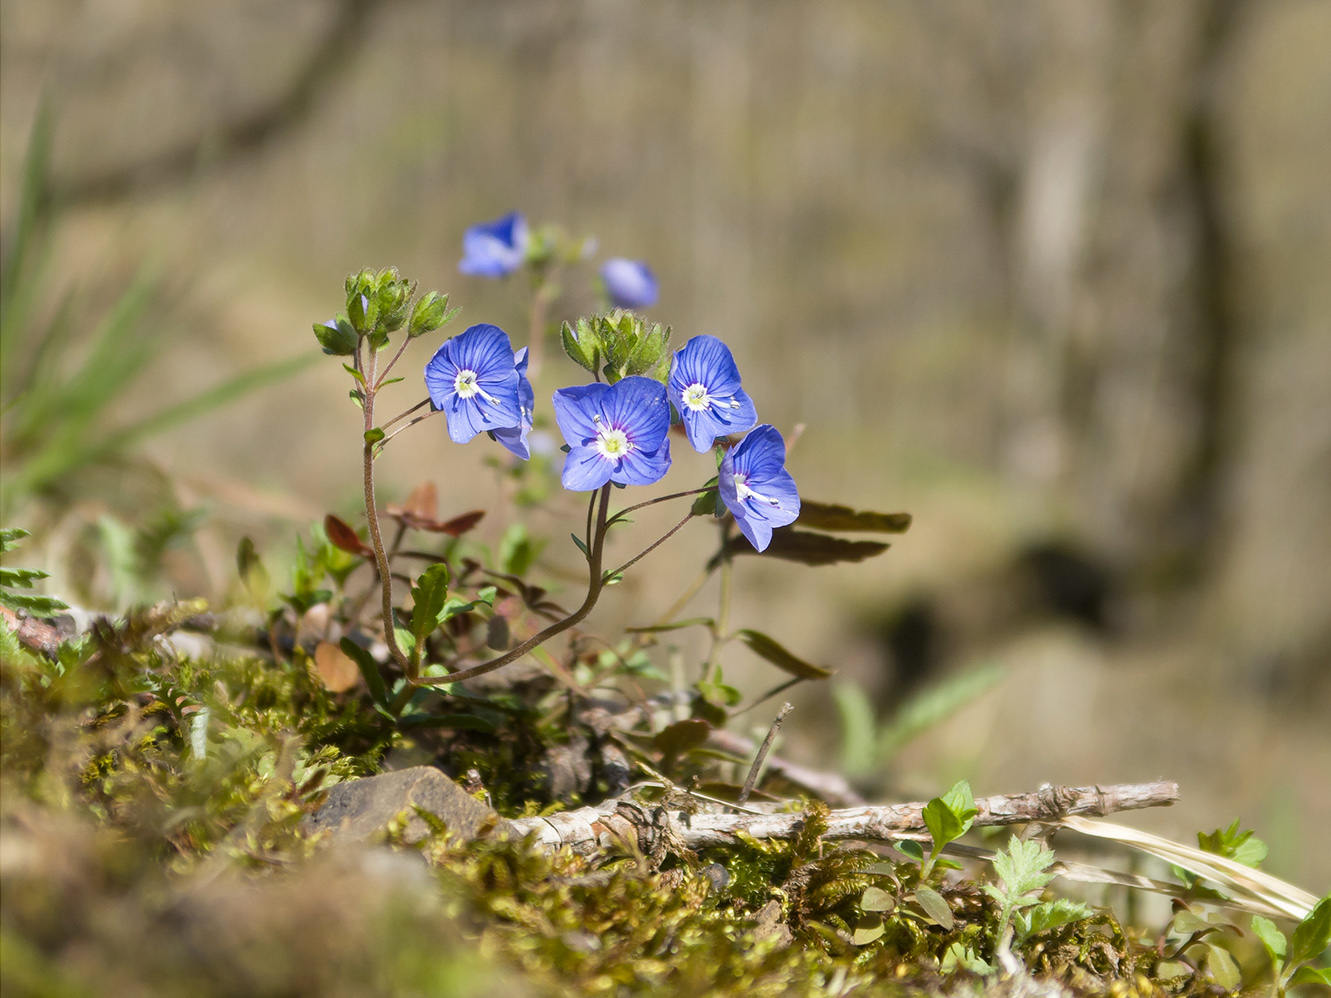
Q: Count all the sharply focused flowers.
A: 5